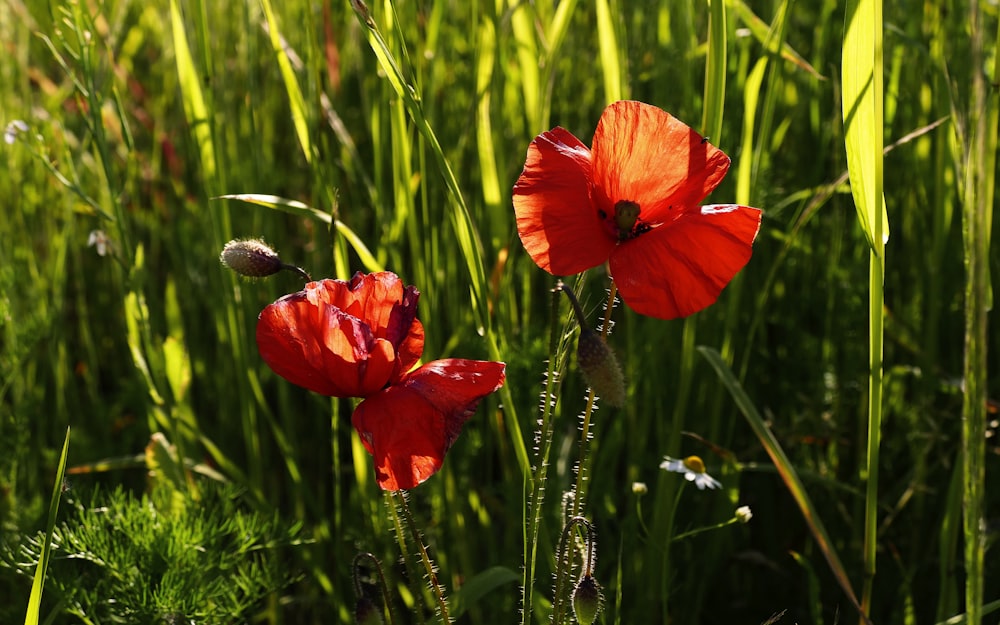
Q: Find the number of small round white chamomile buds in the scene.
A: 2